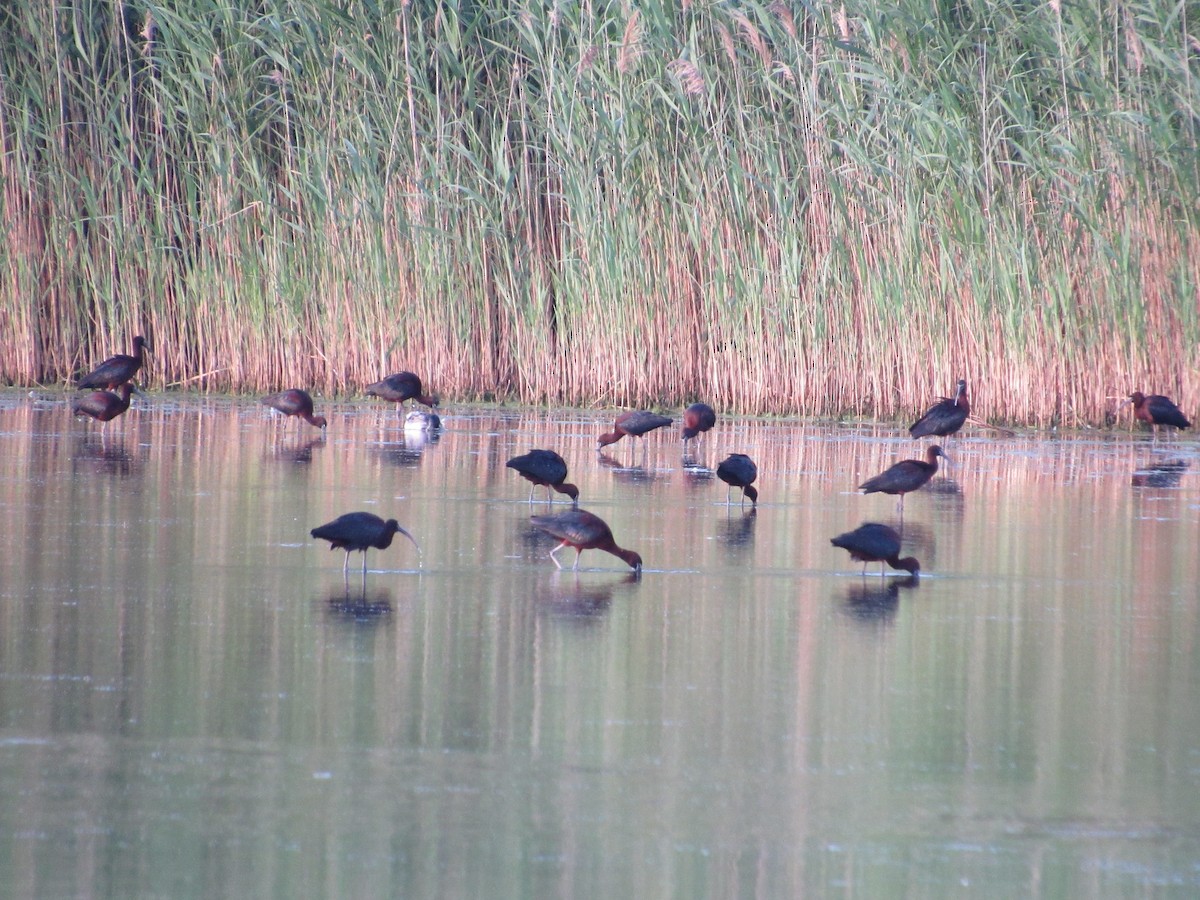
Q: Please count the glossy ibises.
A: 14